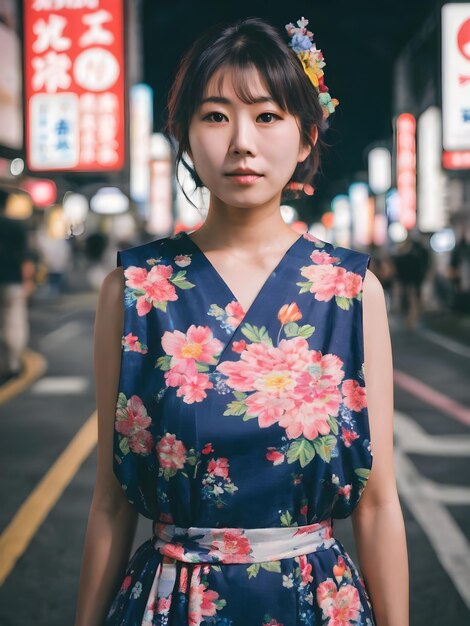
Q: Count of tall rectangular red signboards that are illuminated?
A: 2